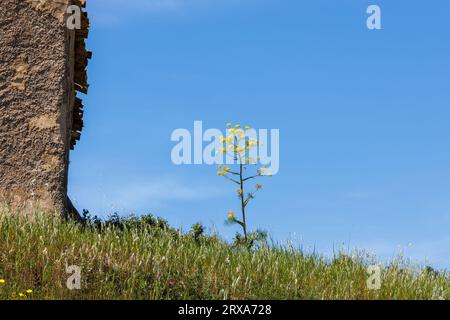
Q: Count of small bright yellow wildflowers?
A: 3